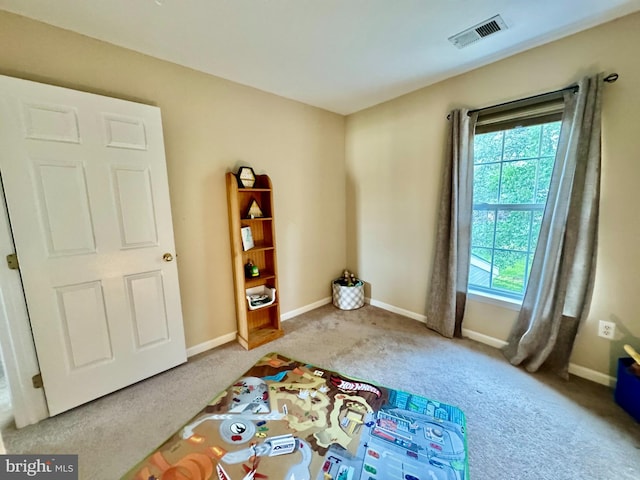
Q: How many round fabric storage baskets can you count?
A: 1